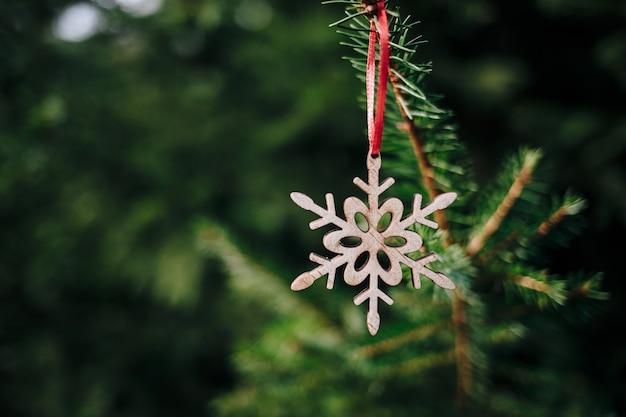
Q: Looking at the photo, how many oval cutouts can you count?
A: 6